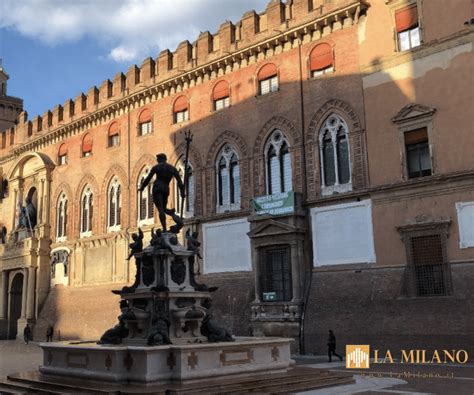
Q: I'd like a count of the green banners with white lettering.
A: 1